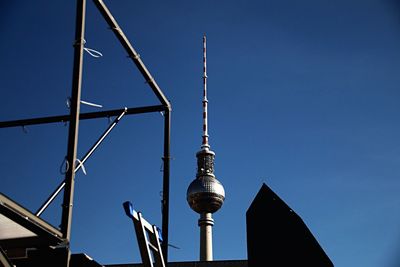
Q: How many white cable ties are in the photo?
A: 3